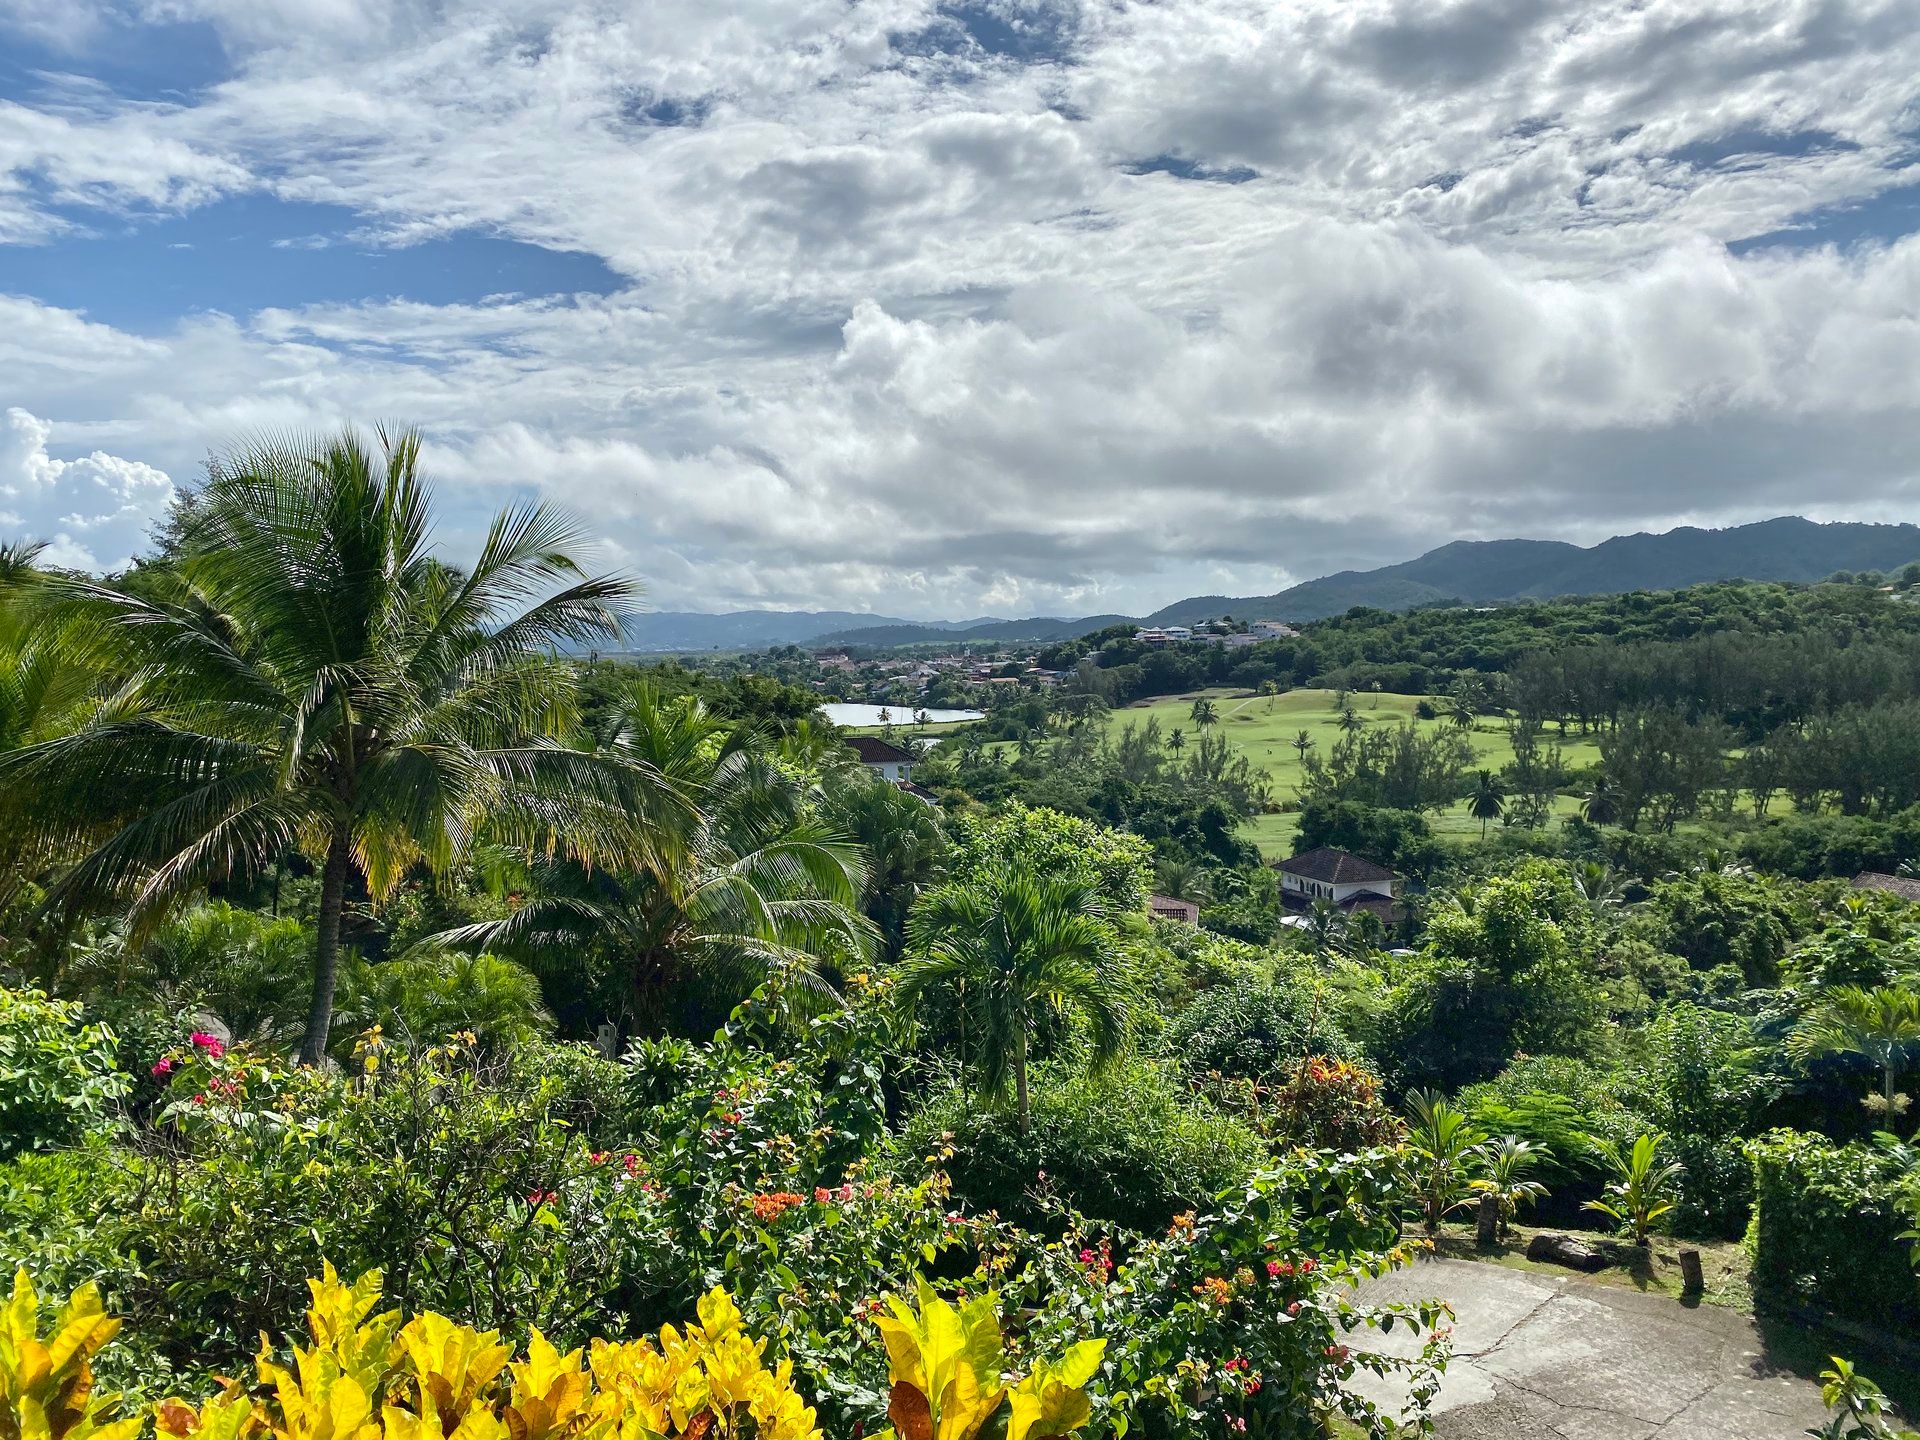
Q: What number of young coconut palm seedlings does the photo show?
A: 3